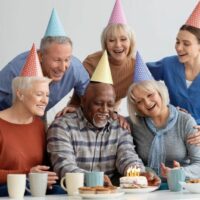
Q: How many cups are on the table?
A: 5